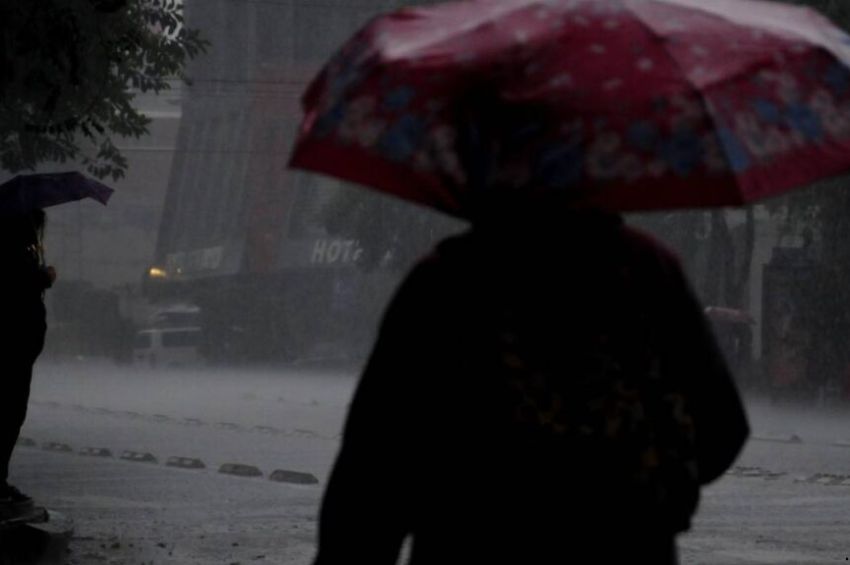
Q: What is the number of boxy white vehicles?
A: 1